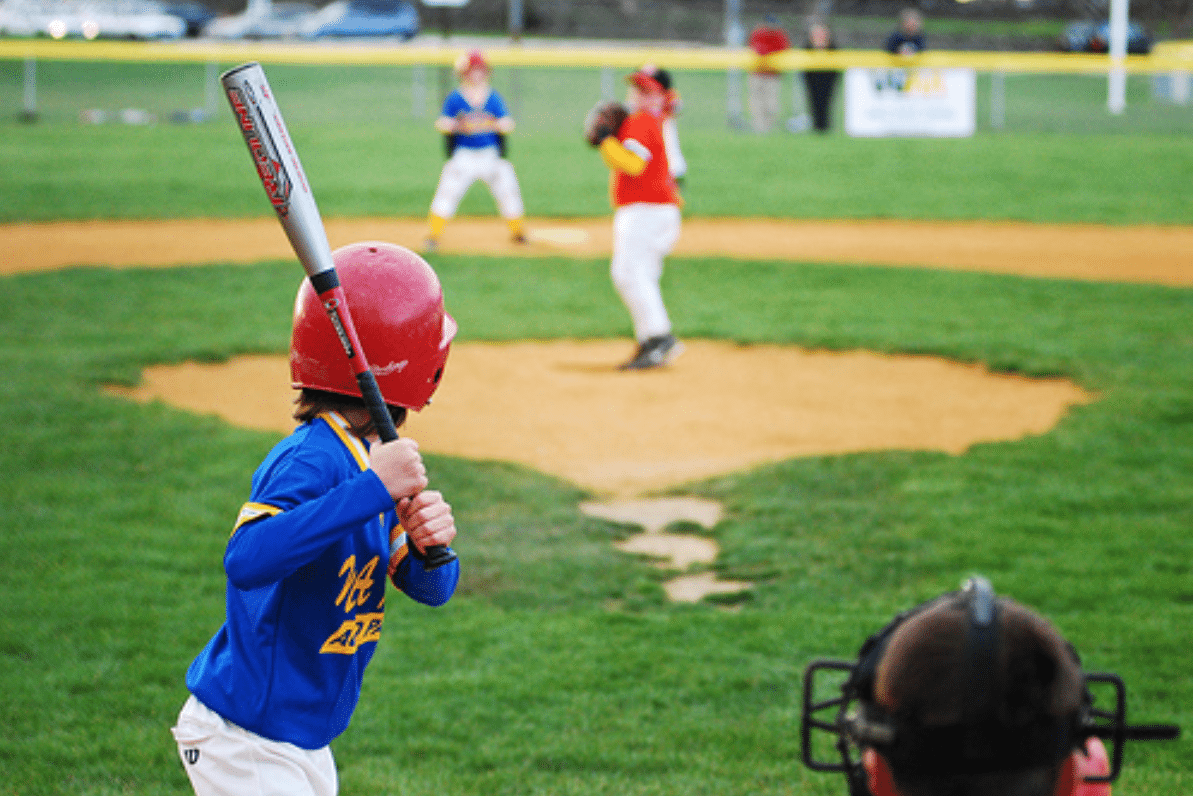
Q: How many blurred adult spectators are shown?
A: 3